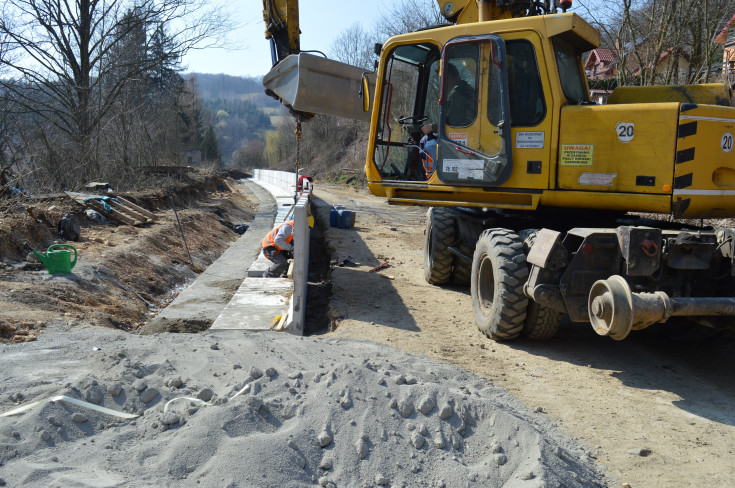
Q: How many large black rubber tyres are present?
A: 4